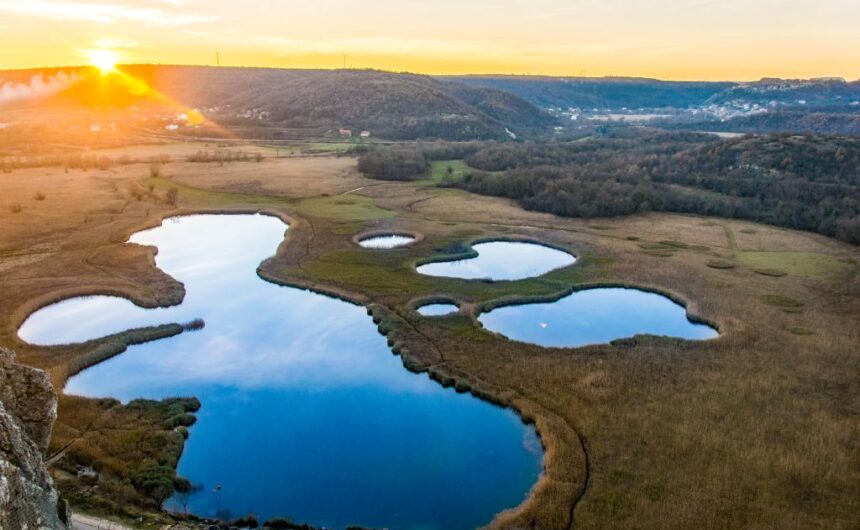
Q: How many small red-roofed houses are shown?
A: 2